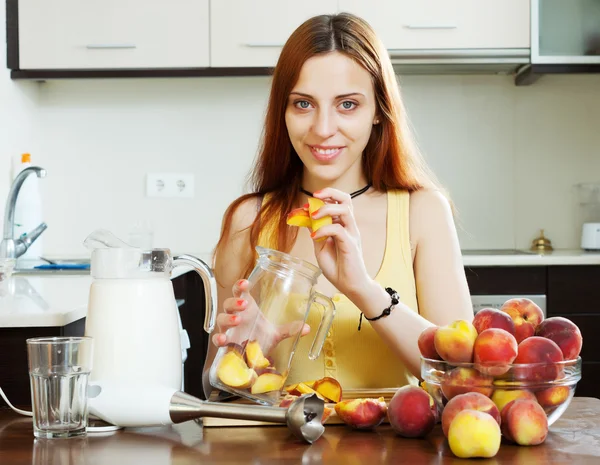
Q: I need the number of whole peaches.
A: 14